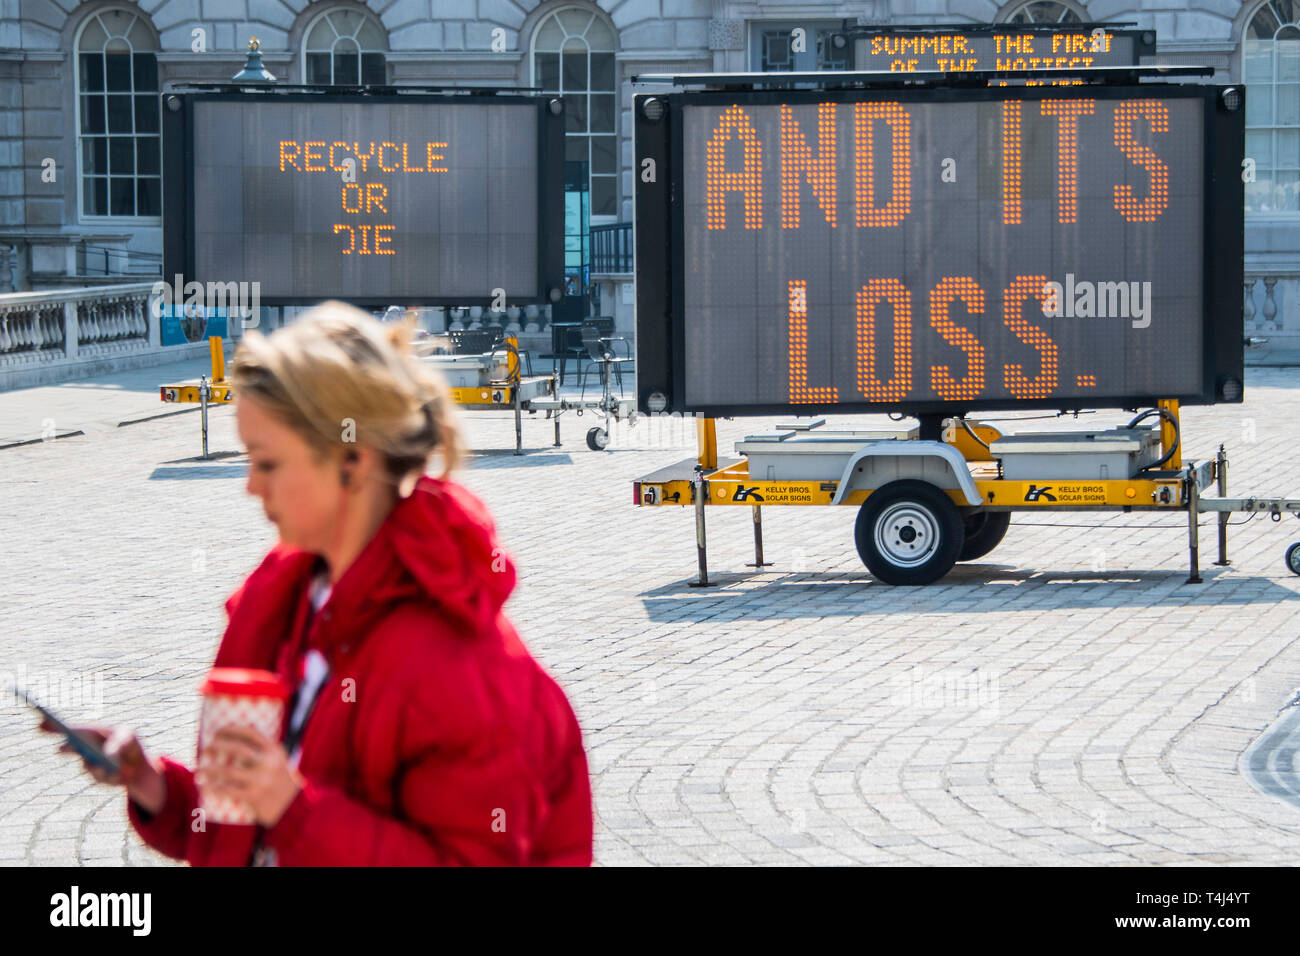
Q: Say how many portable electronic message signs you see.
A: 3